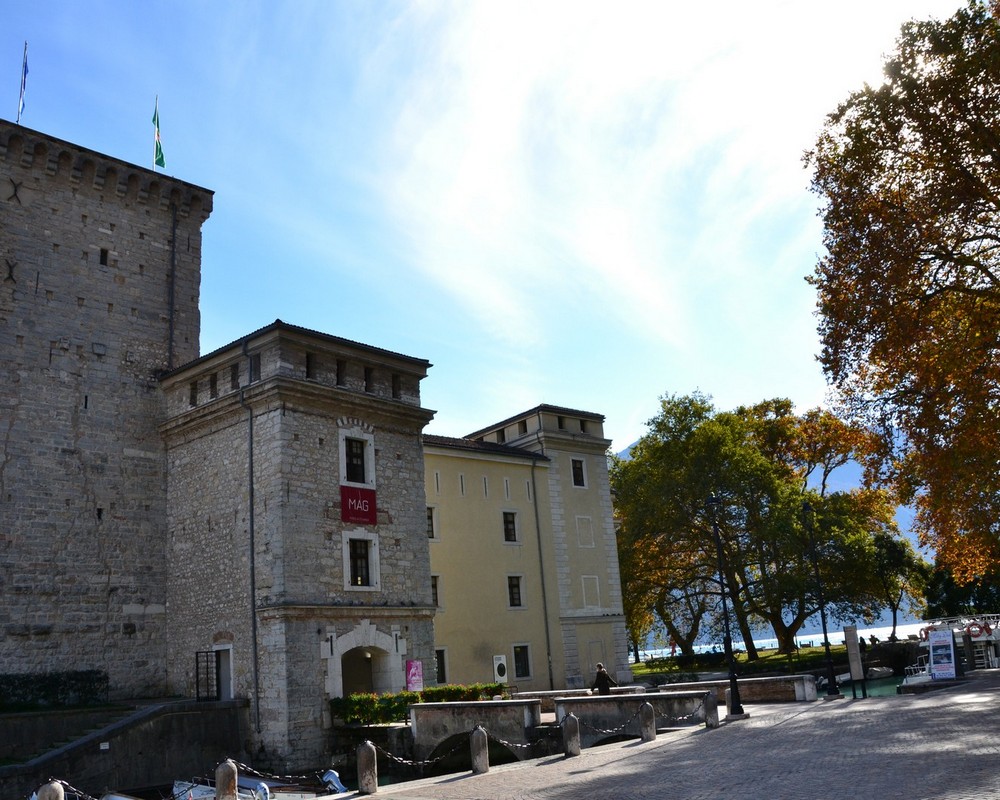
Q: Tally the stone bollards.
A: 7